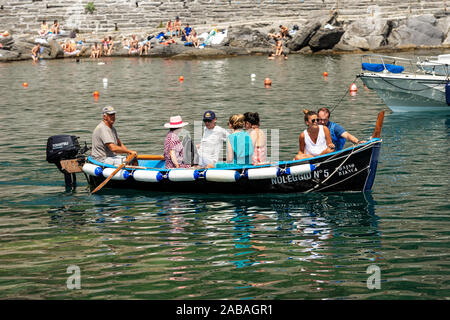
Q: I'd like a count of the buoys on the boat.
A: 7